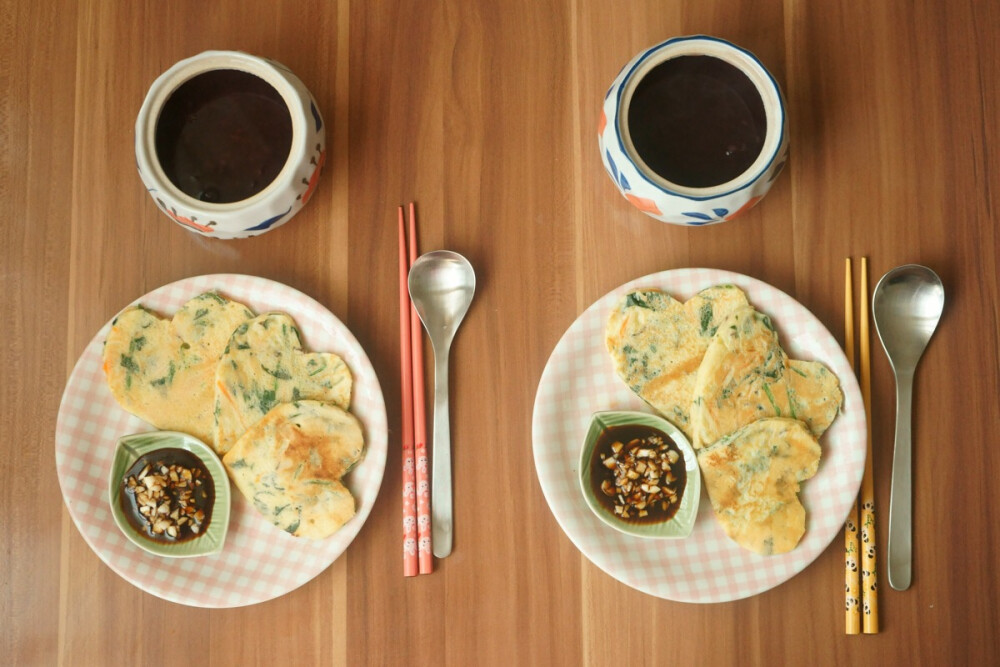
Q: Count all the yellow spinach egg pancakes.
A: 6